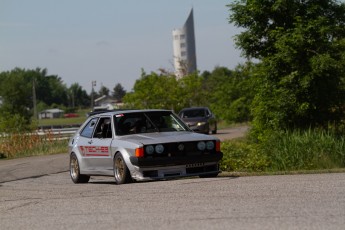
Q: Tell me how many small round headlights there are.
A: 4